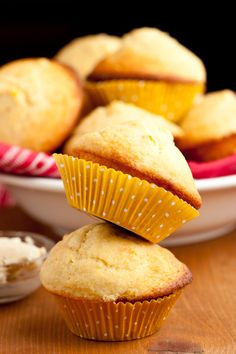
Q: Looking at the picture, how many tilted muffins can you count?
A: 1